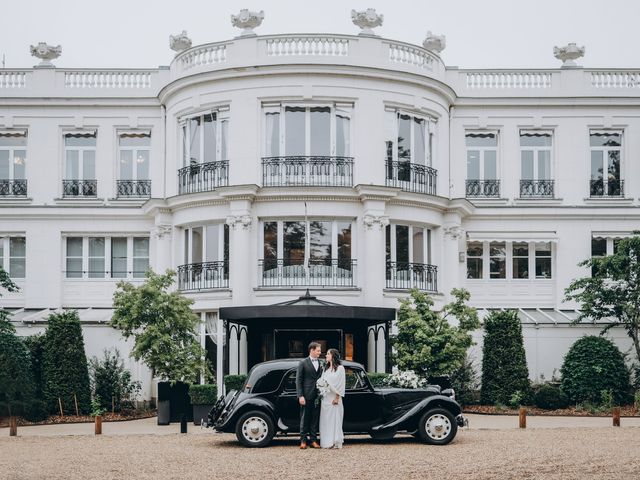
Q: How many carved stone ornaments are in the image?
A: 6